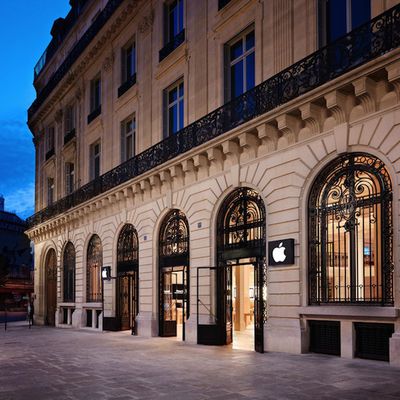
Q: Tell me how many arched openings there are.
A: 7